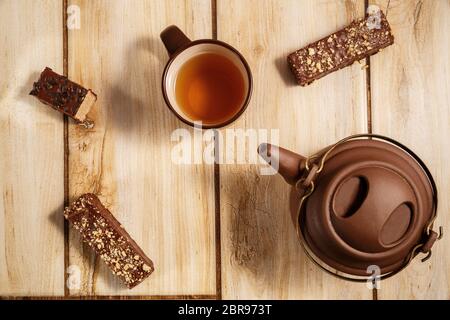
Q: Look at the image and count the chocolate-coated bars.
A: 3